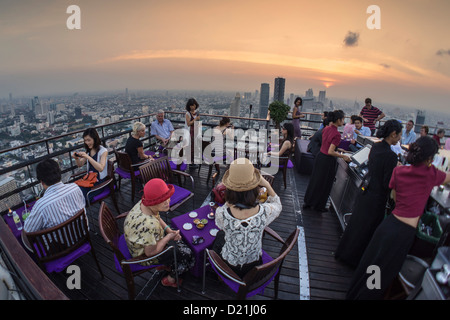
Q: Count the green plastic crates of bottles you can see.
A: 1